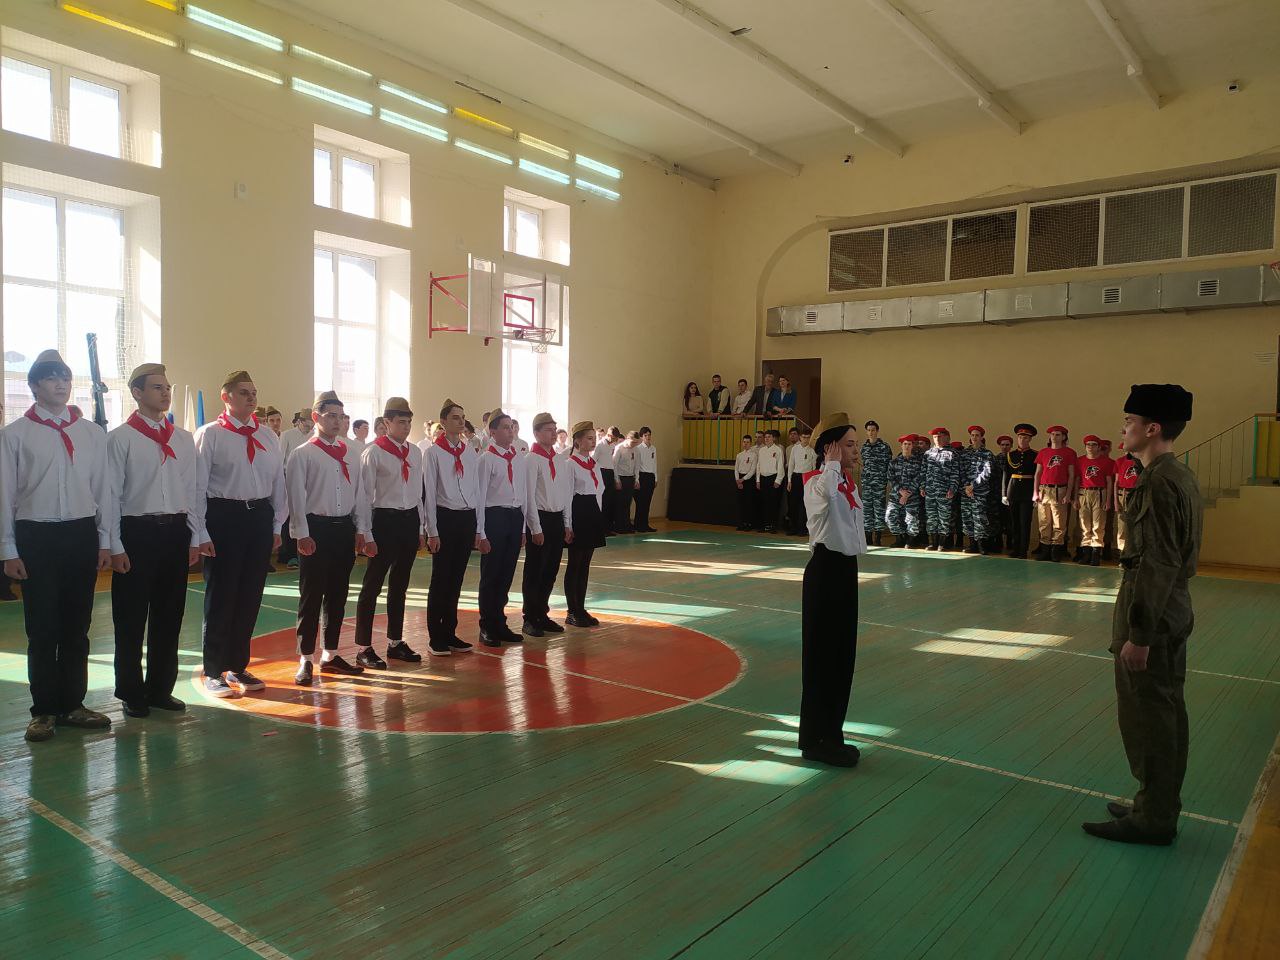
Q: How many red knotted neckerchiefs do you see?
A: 10